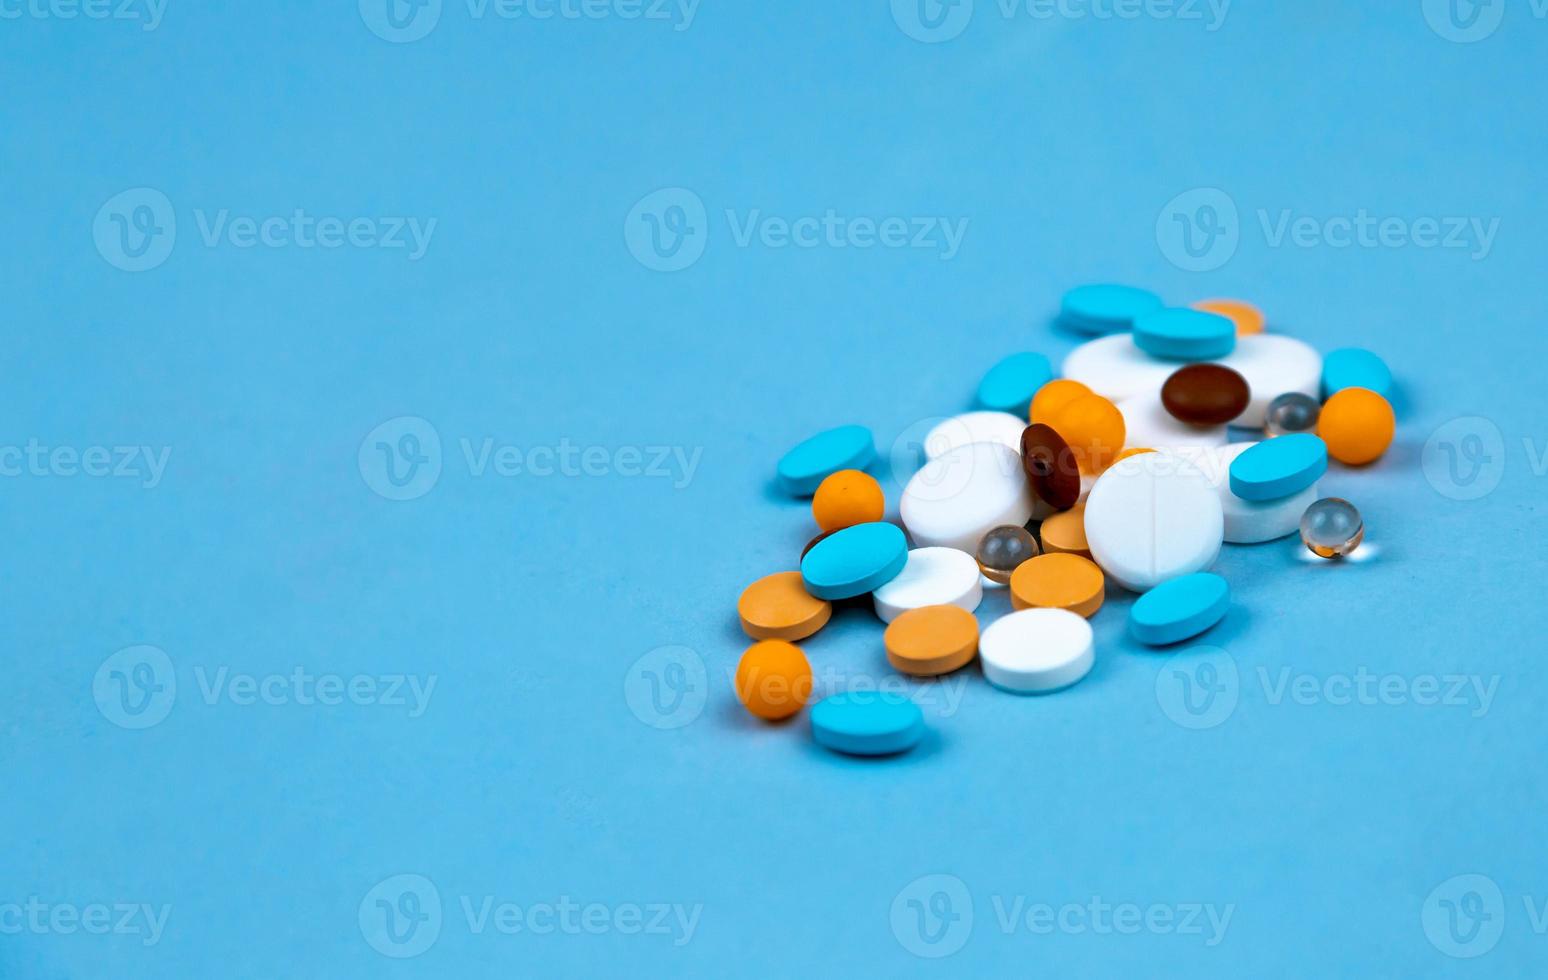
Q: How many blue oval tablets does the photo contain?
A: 9